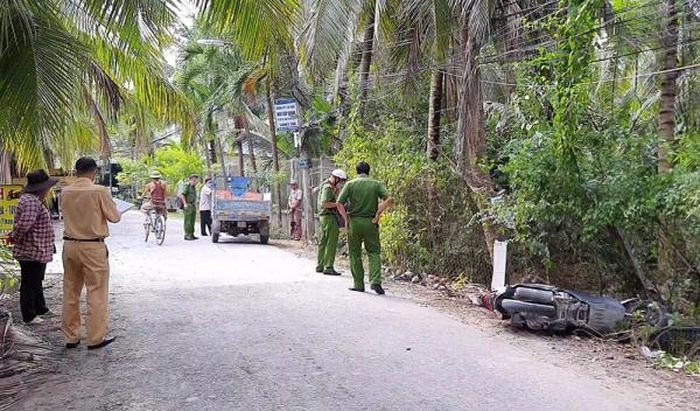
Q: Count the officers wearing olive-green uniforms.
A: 3